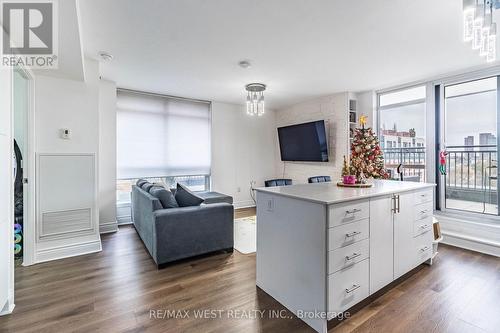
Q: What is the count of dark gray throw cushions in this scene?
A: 1